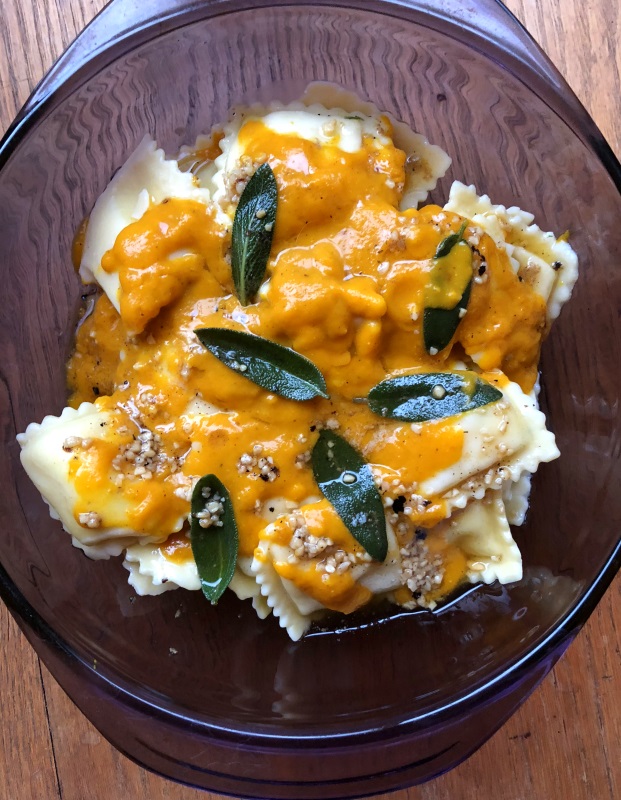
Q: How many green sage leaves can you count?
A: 6